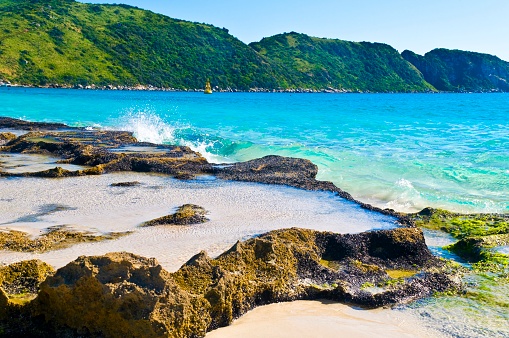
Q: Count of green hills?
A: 3